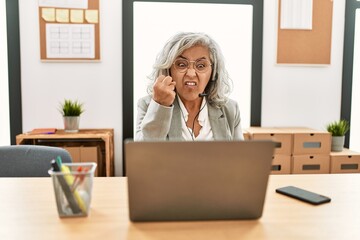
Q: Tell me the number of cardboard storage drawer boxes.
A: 5